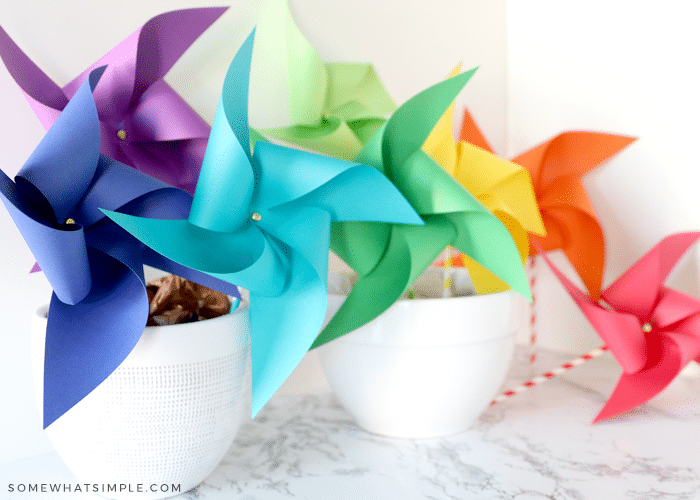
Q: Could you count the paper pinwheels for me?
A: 8